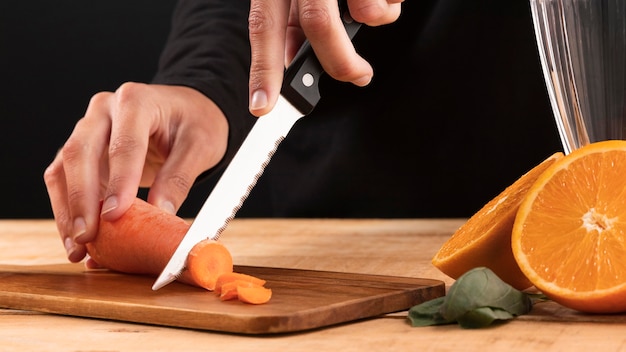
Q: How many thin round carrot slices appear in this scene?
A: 3